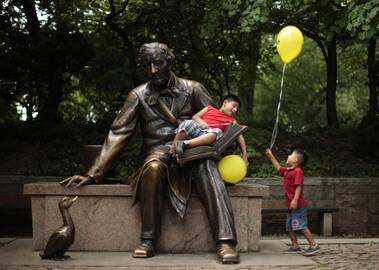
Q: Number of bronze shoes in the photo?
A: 2